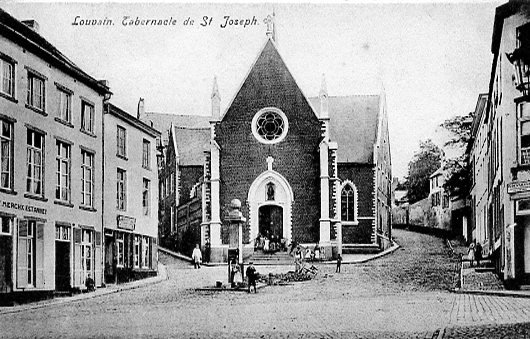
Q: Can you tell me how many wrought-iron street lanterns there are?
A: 1